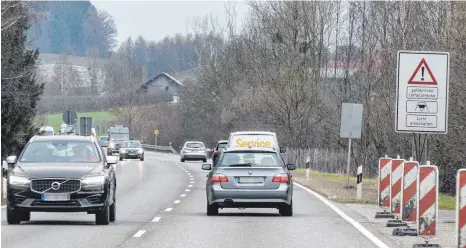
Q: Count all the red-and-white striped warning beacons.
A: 5